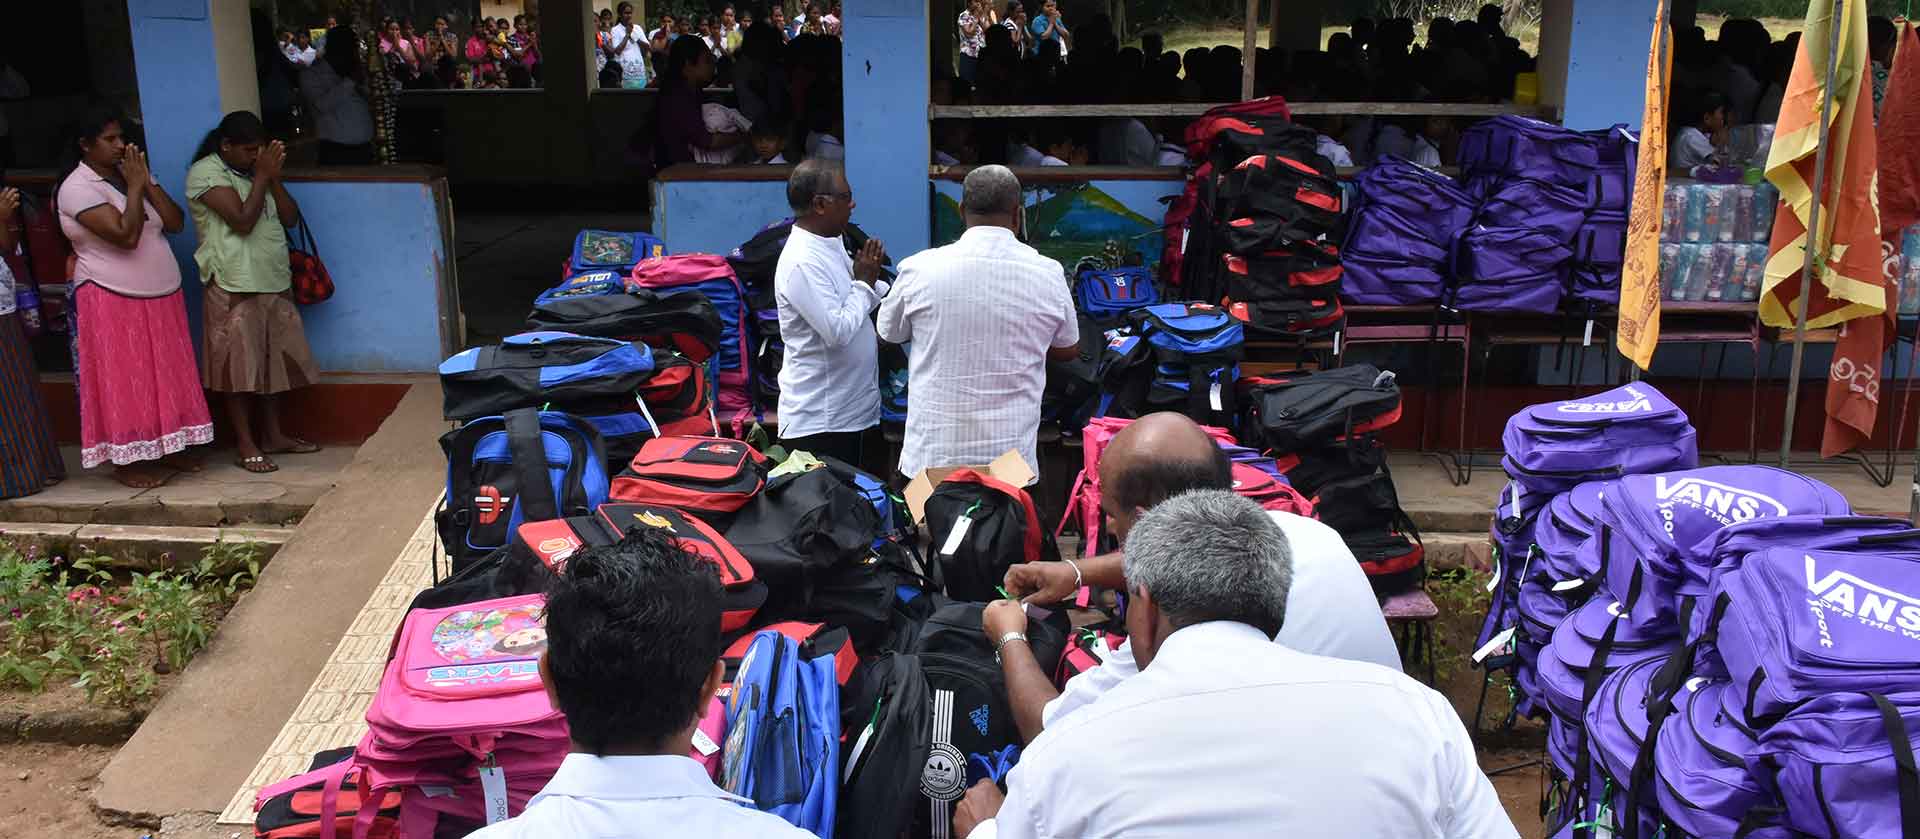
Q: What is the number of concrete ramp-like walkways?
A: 1